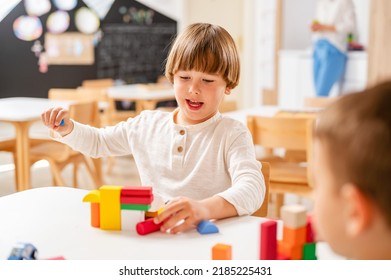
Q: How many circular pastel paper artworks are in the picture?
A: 5